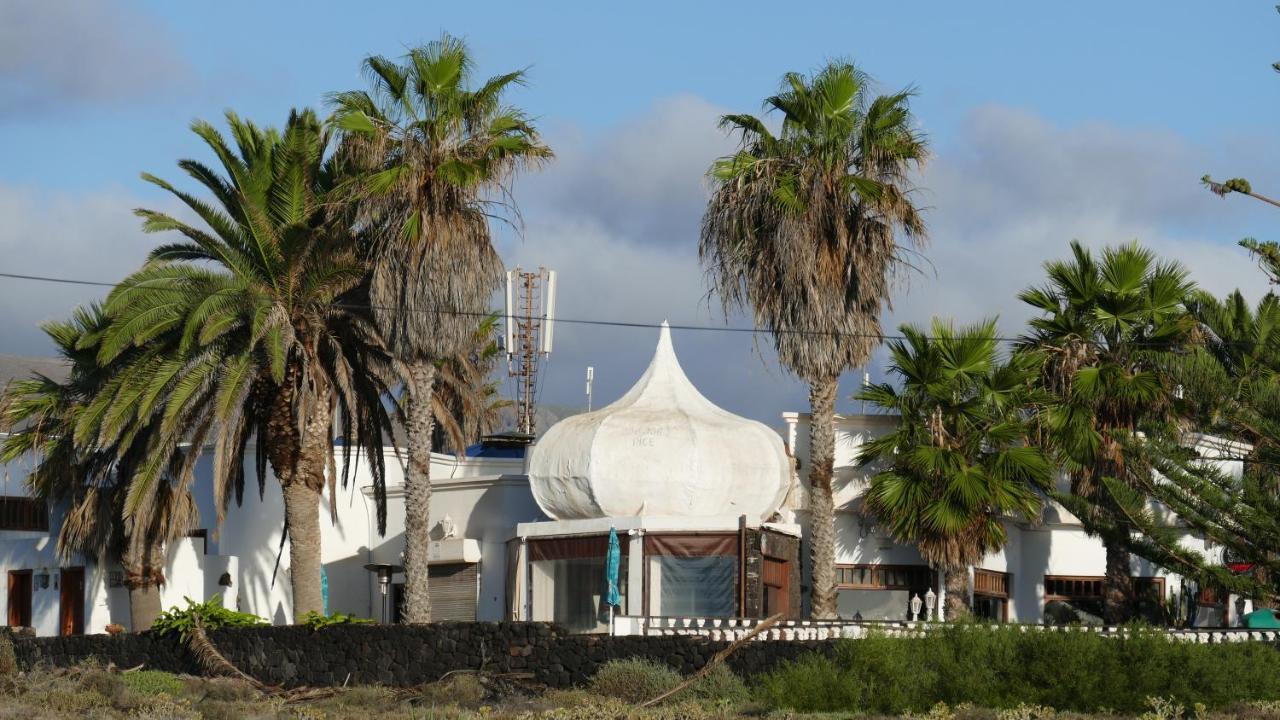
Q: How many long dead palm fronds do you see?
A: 2